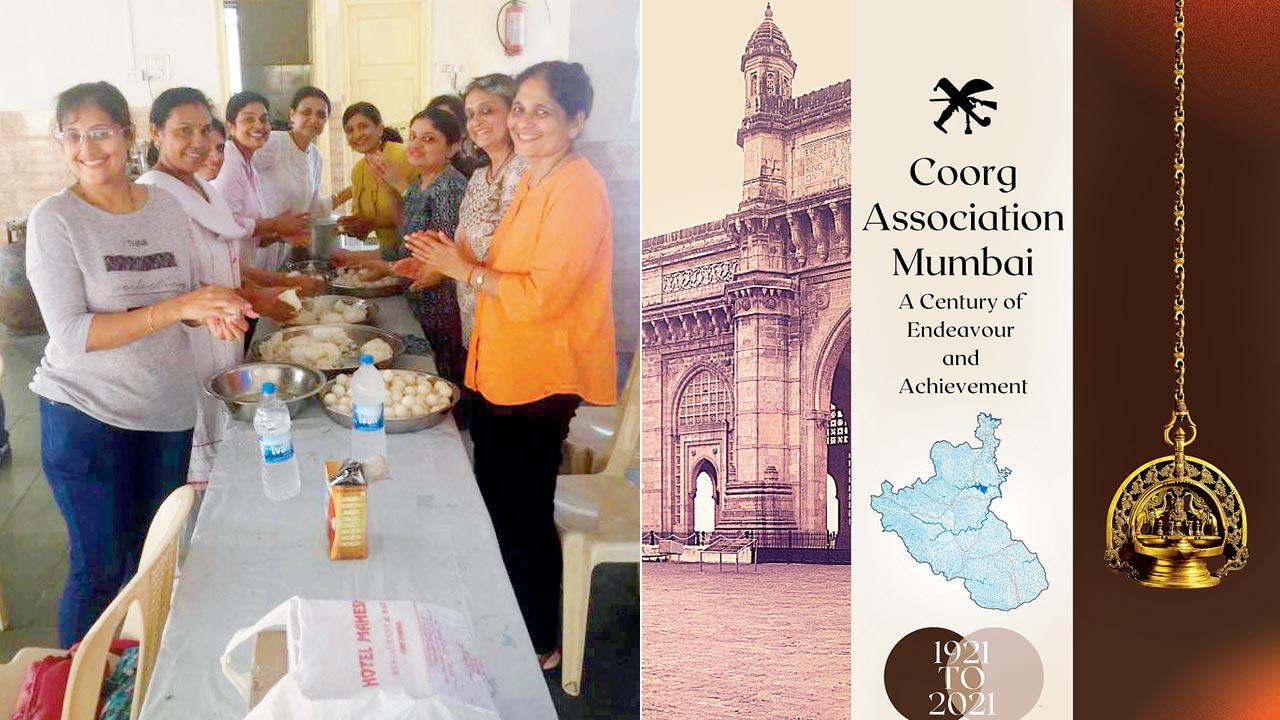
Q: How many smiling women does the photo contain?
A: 9